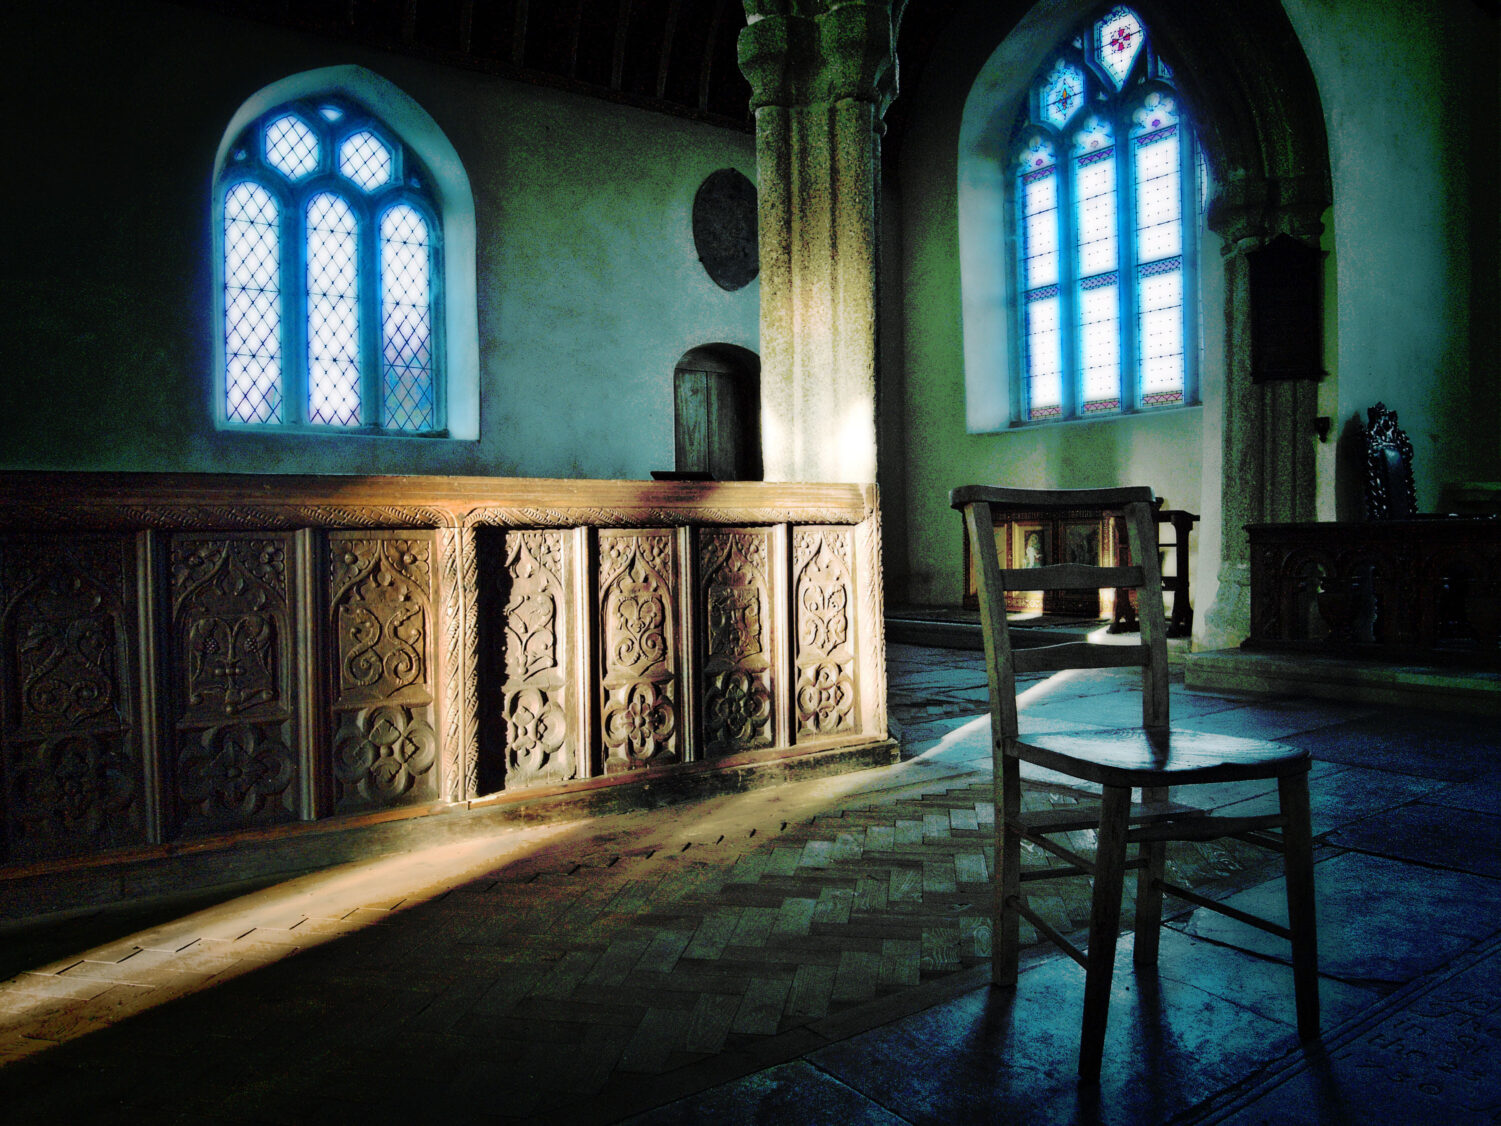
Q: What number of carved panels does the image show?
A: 7